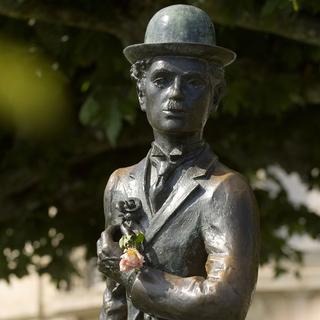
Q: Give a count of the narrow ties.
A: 1